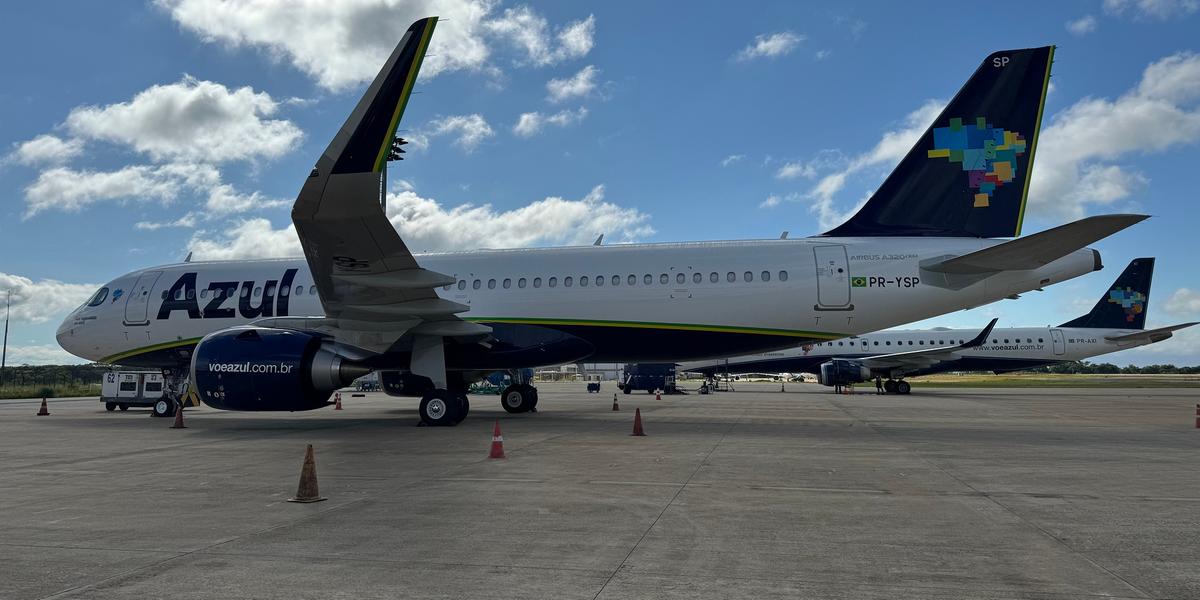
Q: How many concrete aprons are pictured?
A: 1